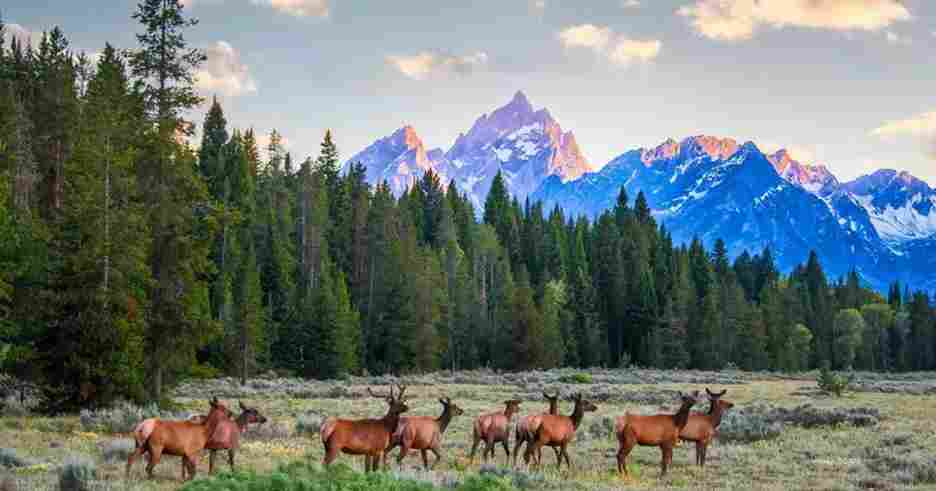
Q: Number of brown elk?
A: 9